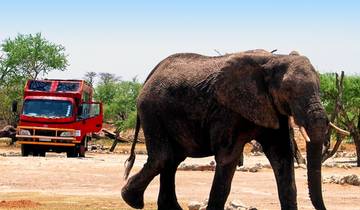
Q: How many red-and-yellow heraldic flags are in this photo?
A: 0